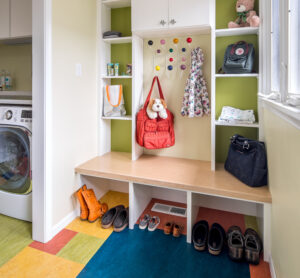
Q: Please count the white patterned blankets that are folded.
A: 1